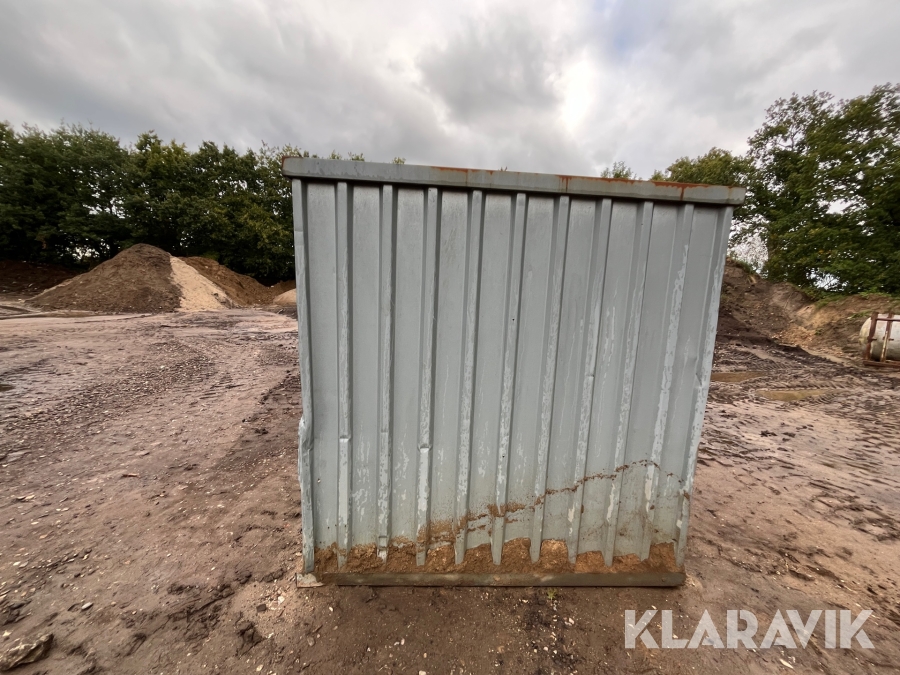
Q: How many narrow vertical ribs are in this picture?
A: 11